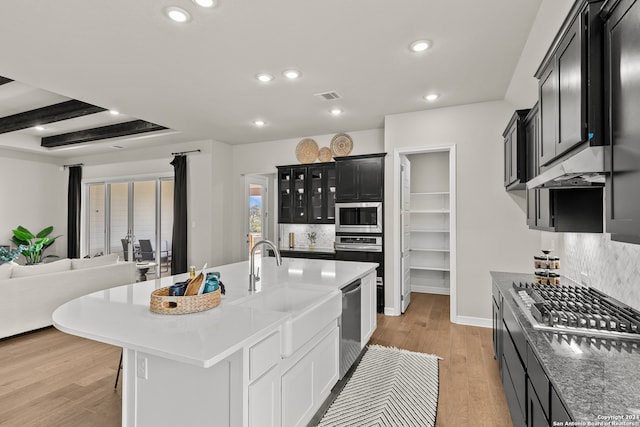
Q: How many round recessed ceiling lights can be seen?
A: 10